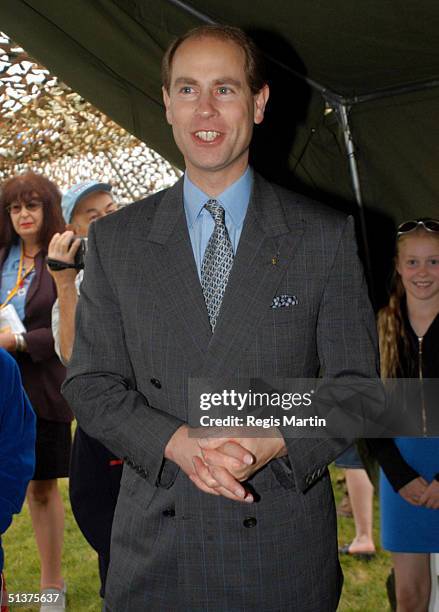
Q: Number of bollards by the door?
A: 0